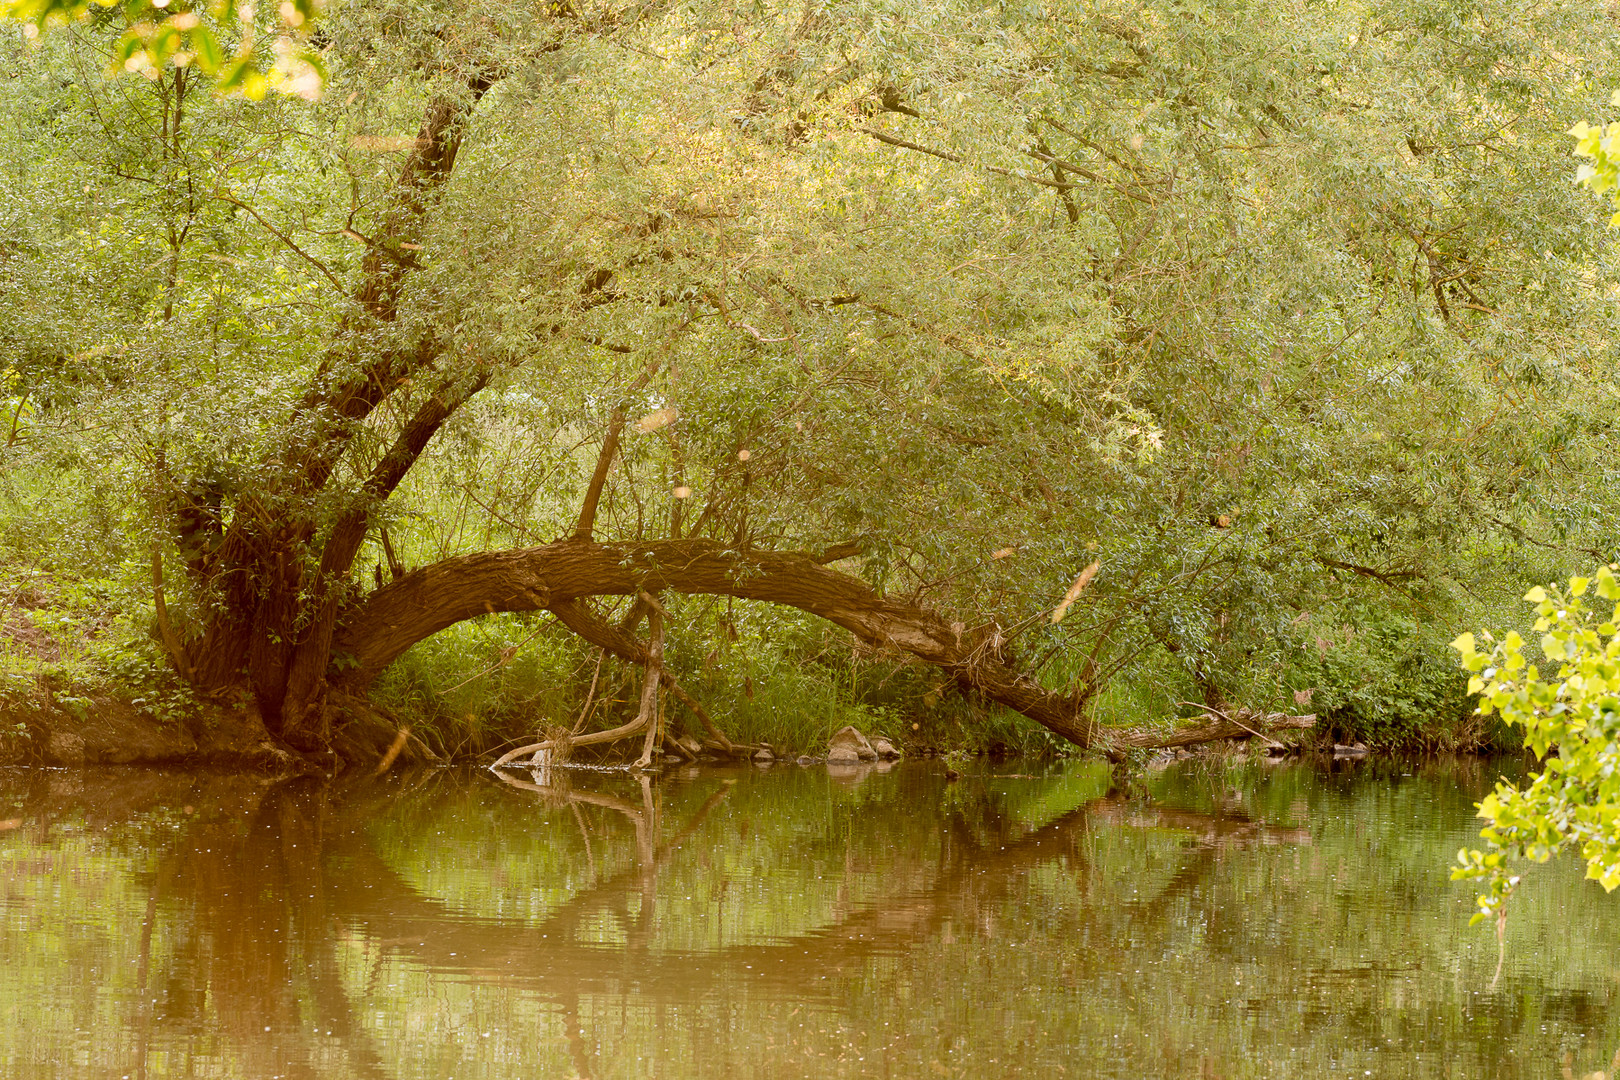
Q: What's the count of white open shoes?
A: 0